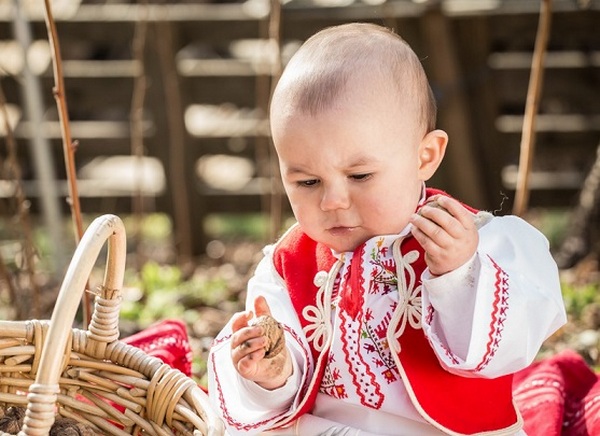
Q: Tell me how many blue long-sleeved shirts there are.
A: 0